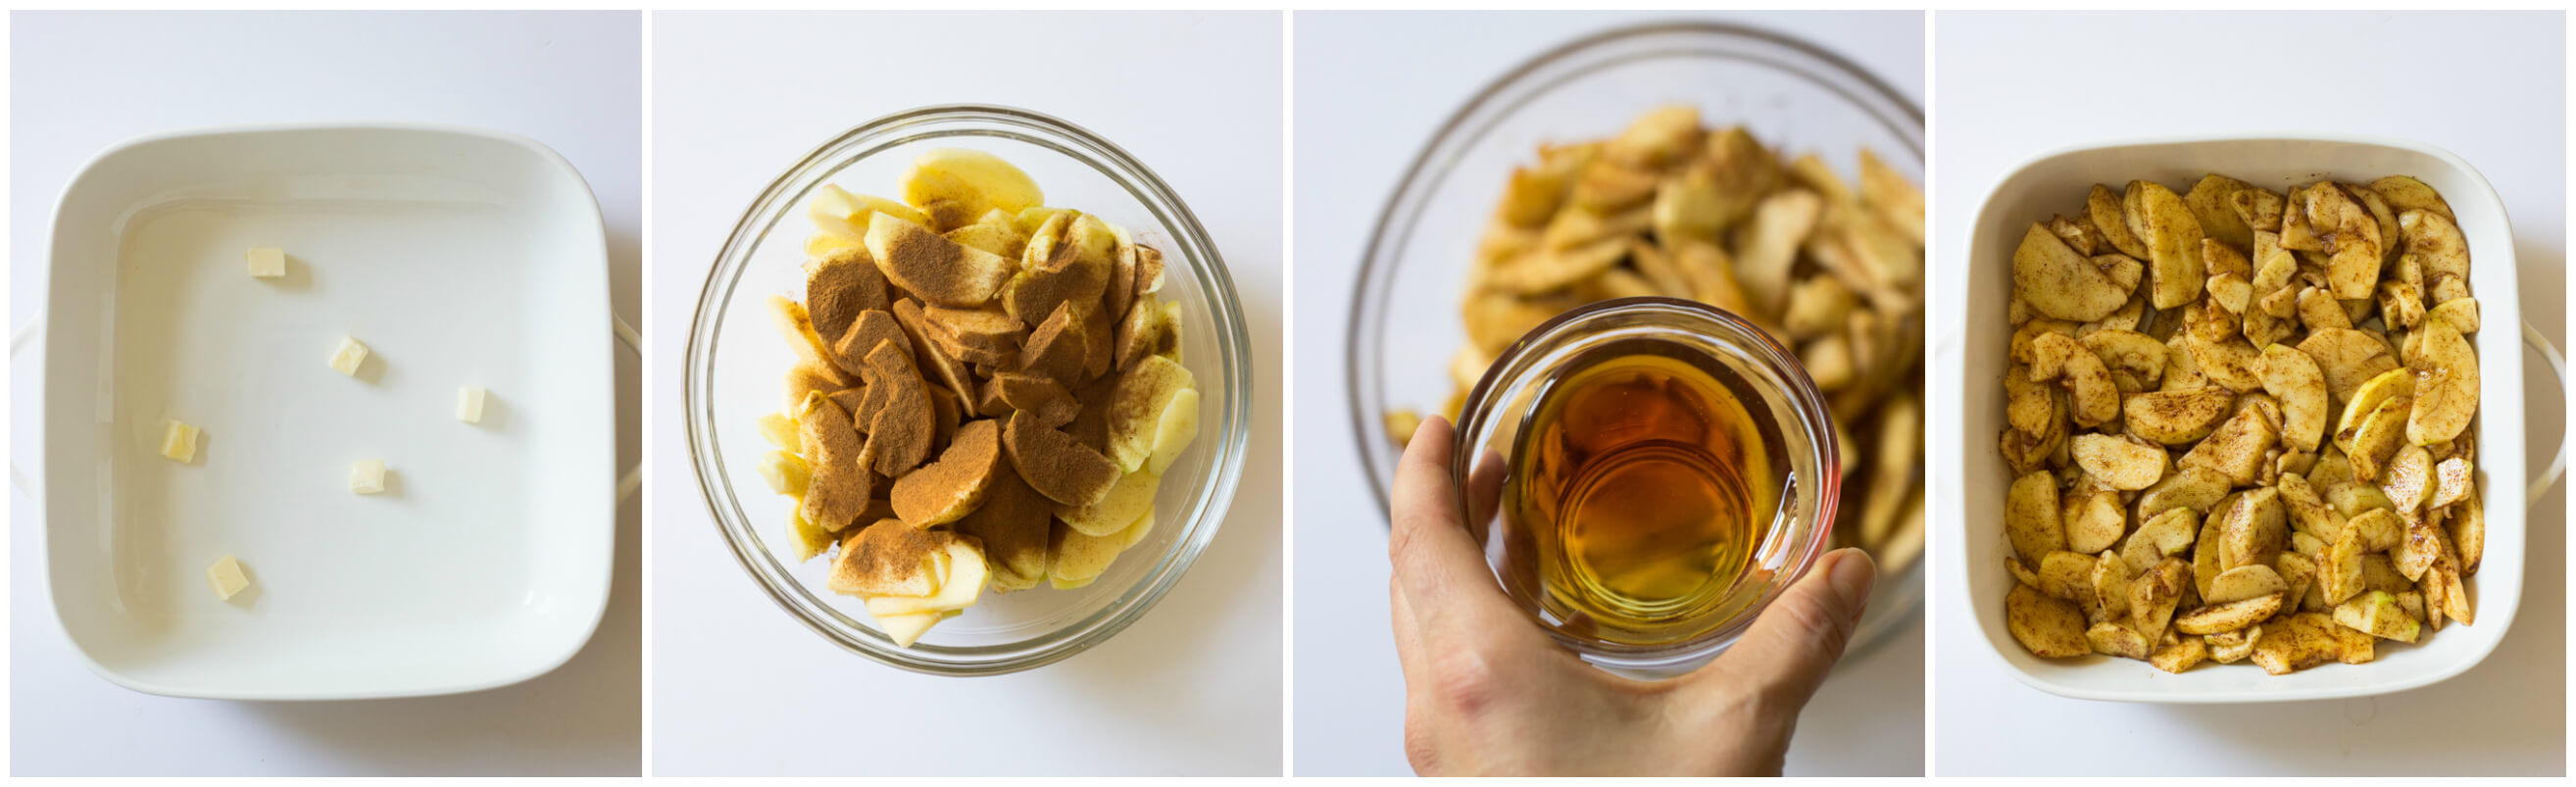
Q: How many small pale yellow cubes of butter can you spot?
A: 6